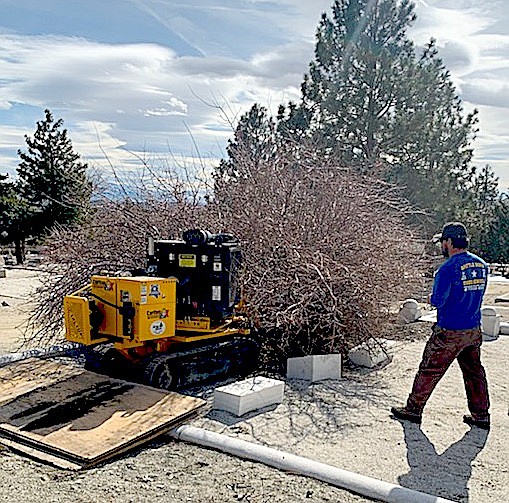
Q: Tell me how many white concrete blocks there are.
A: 3